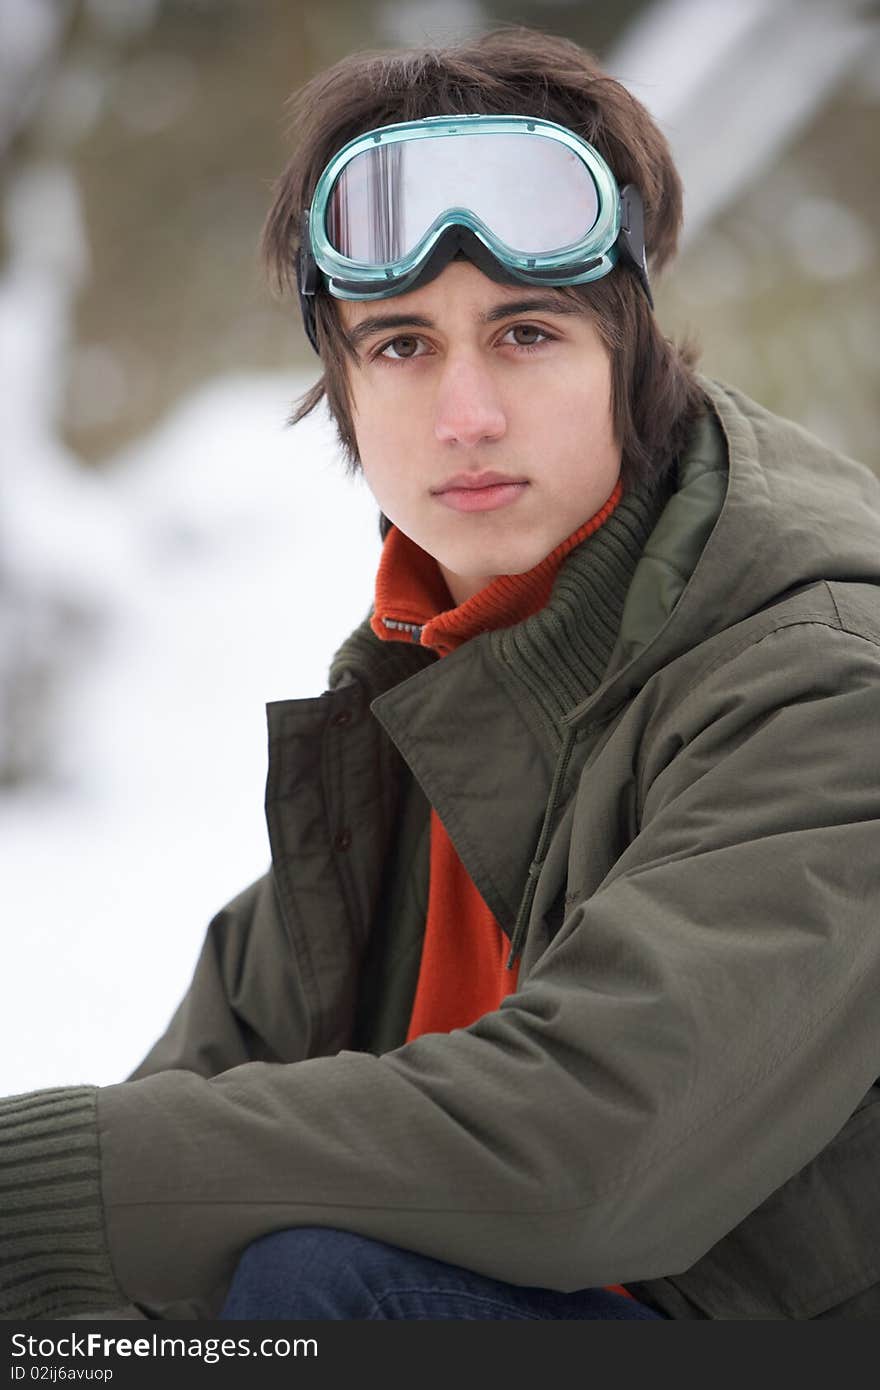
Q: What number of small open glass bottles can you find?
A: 0